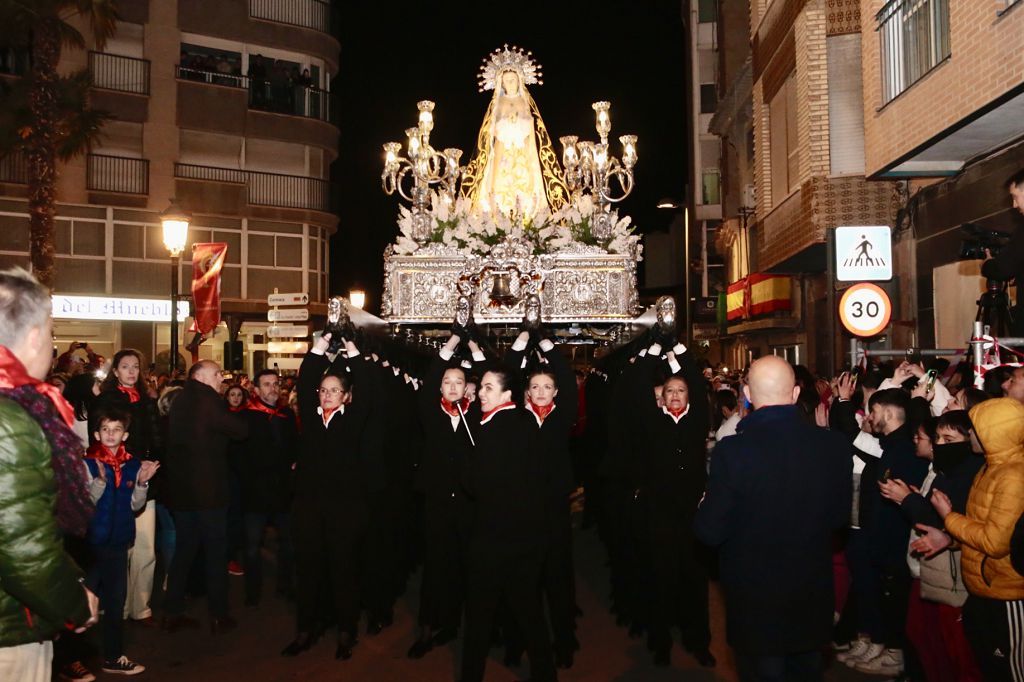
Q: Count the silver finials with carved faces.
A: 4